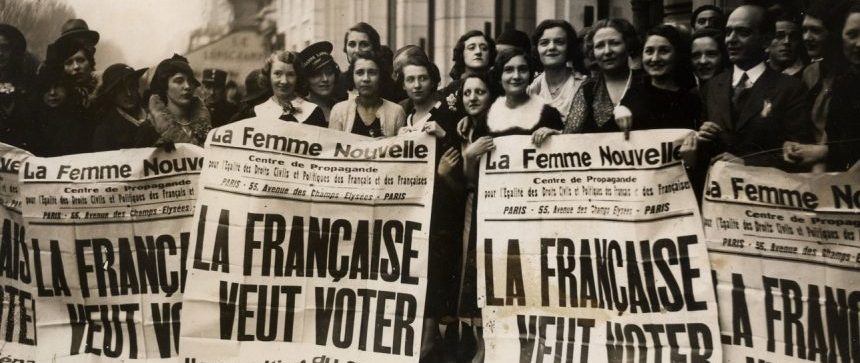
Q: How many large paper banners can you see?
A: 5